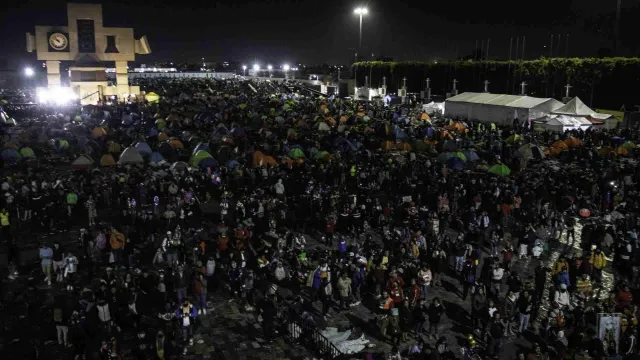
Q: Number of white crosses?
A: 8